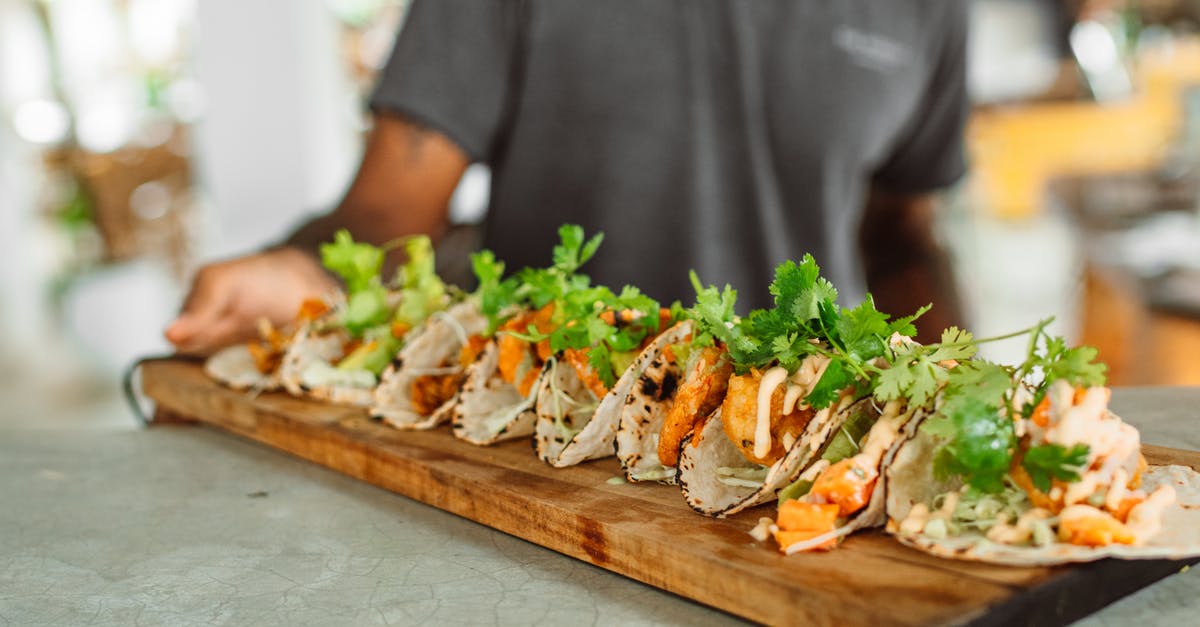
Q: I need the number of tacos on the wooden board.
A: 9